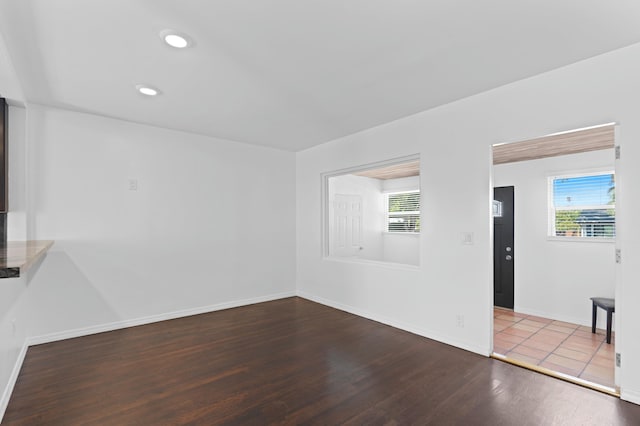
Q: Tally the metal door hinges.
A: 3